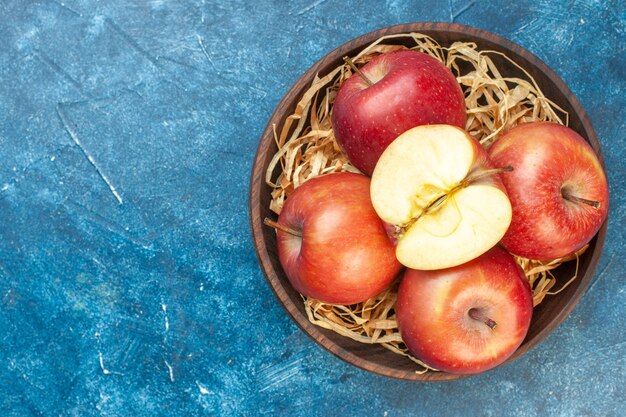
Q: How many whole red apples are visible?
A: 4